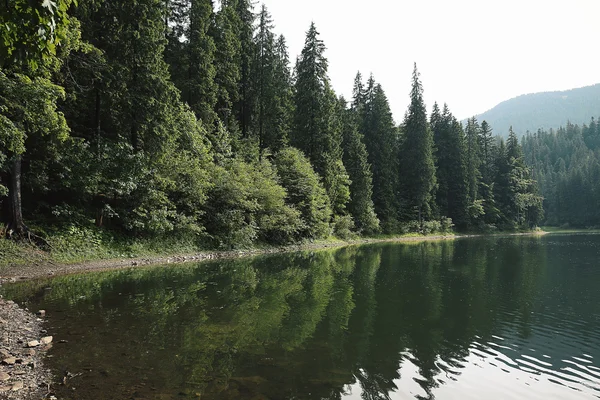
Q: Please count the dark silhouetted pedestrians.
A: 0